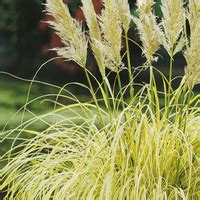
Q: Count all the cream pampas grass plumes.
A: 7